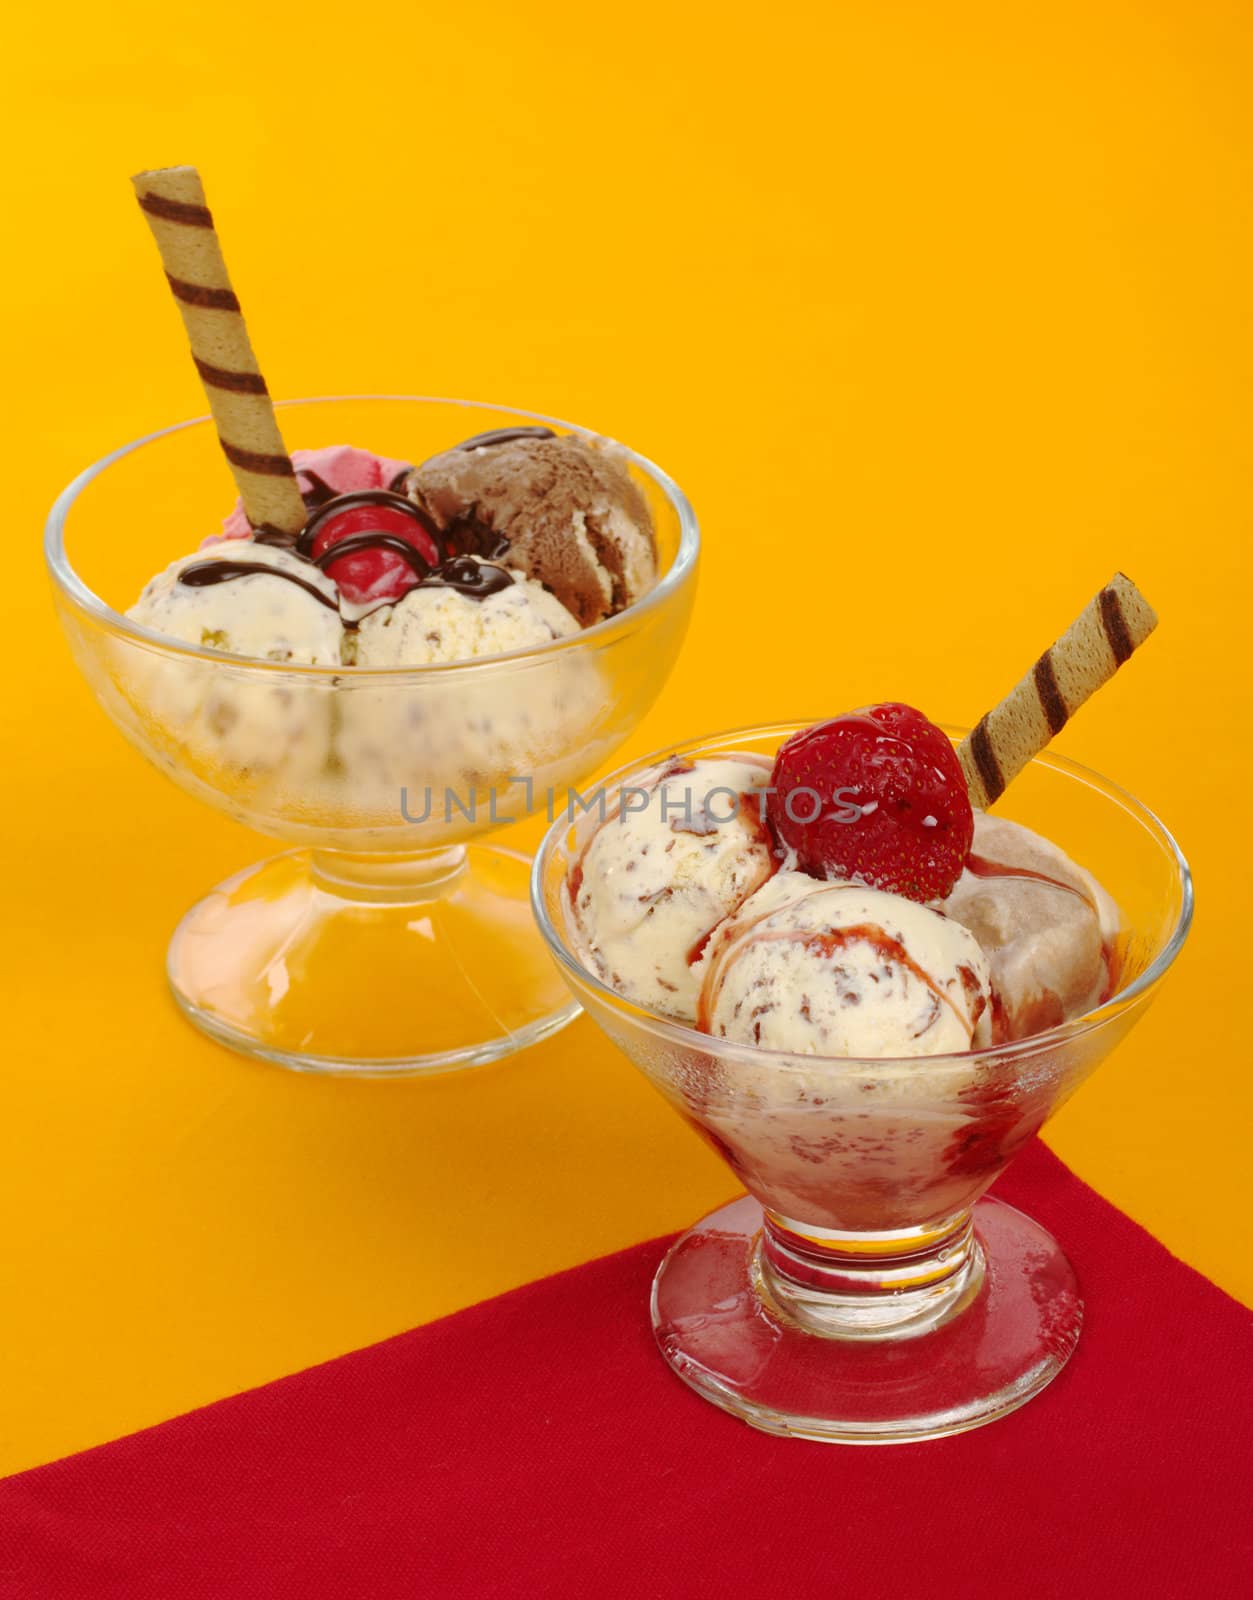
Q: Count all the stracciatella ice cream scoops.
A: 4